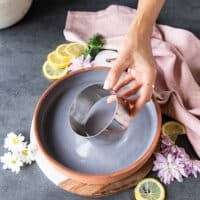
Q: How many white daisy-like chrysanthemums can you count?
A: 3